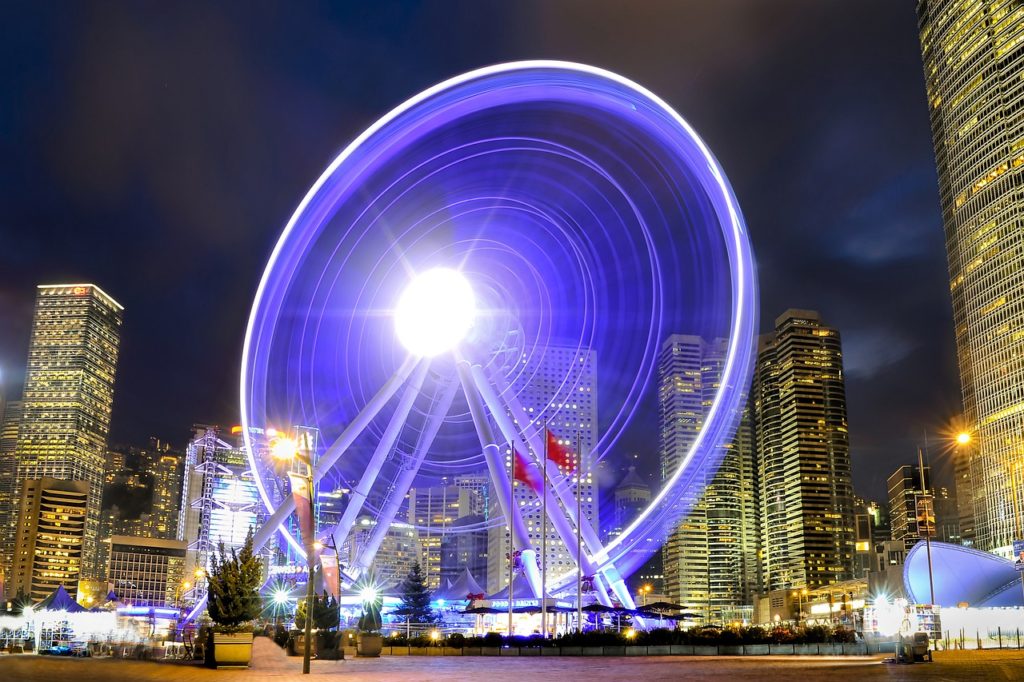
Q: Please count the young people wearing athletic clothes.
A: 0